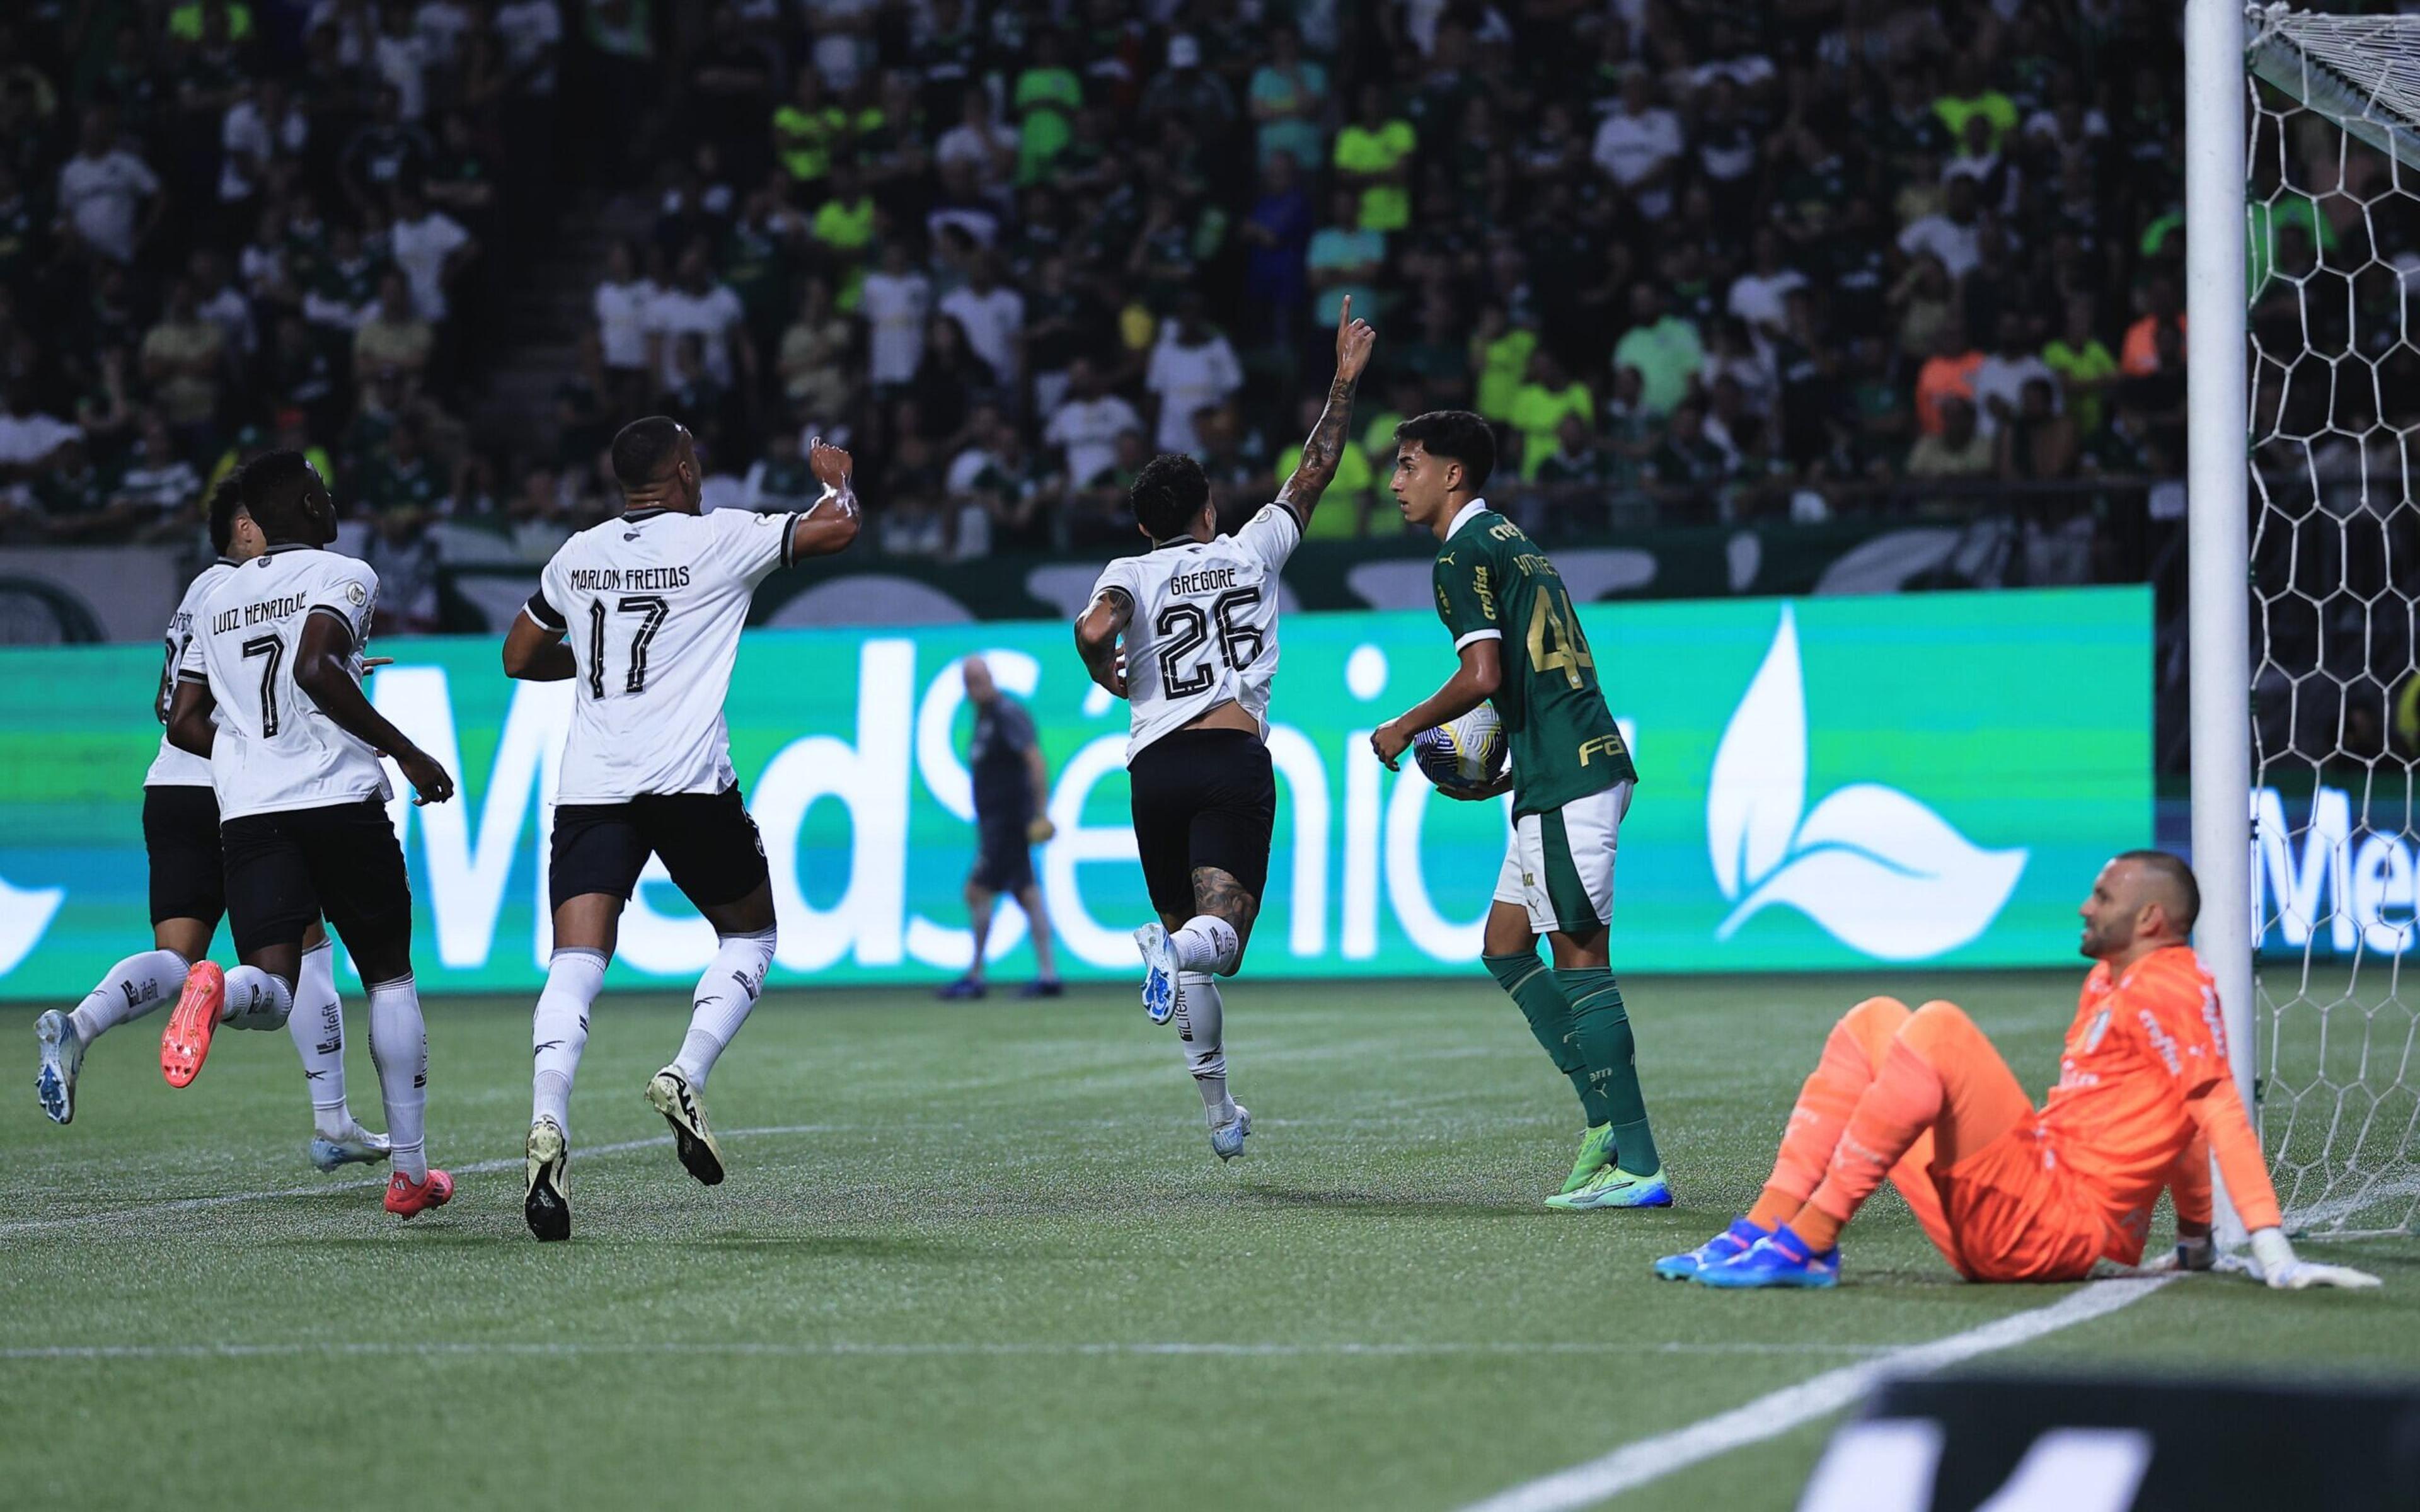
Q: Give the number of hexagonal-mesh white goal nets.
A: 1